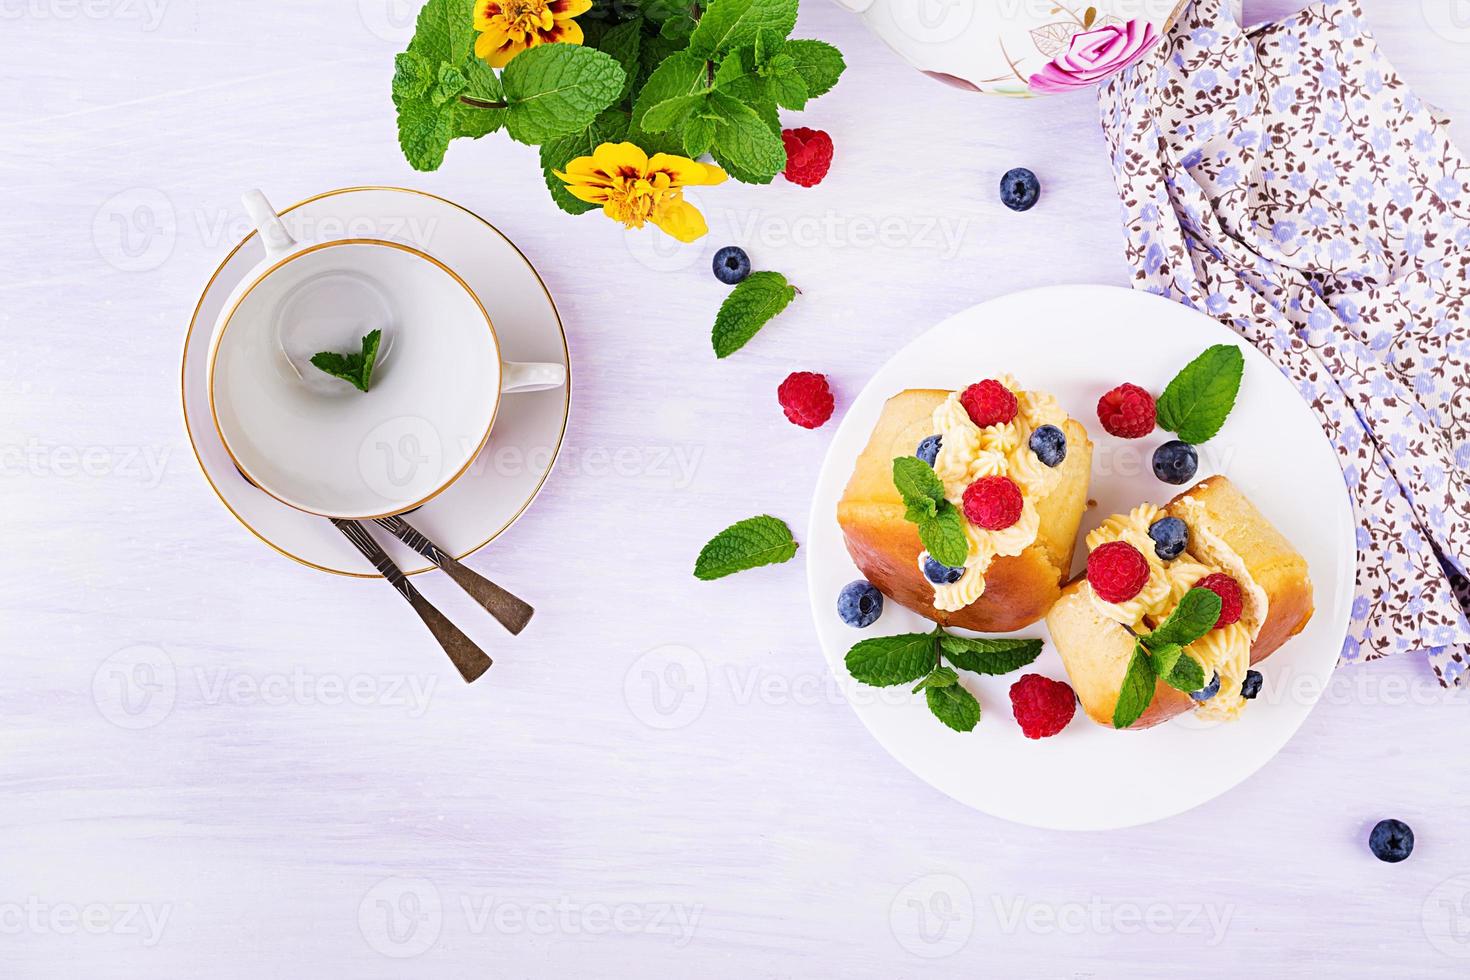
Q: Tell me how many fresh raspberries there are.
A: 8